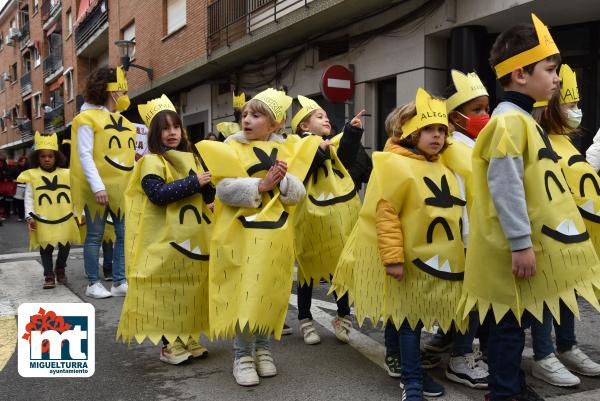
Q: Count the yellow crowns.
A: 10